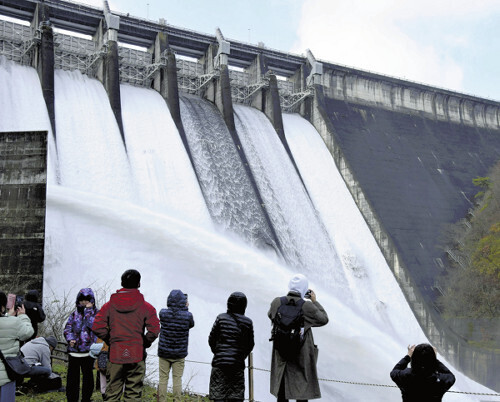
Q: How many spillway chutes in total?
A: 6